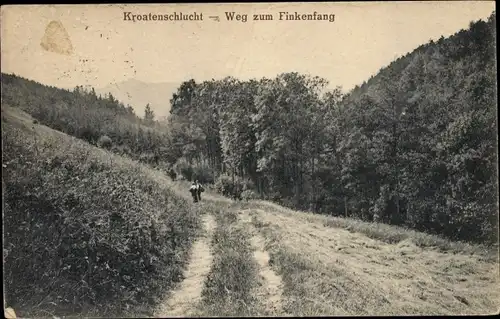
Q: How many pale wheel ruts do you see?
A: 2